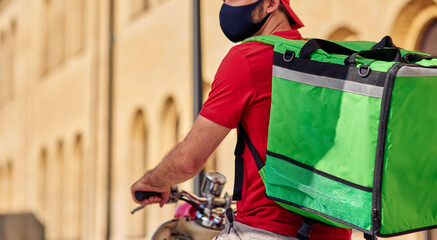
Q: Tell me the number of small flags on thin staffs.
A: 0